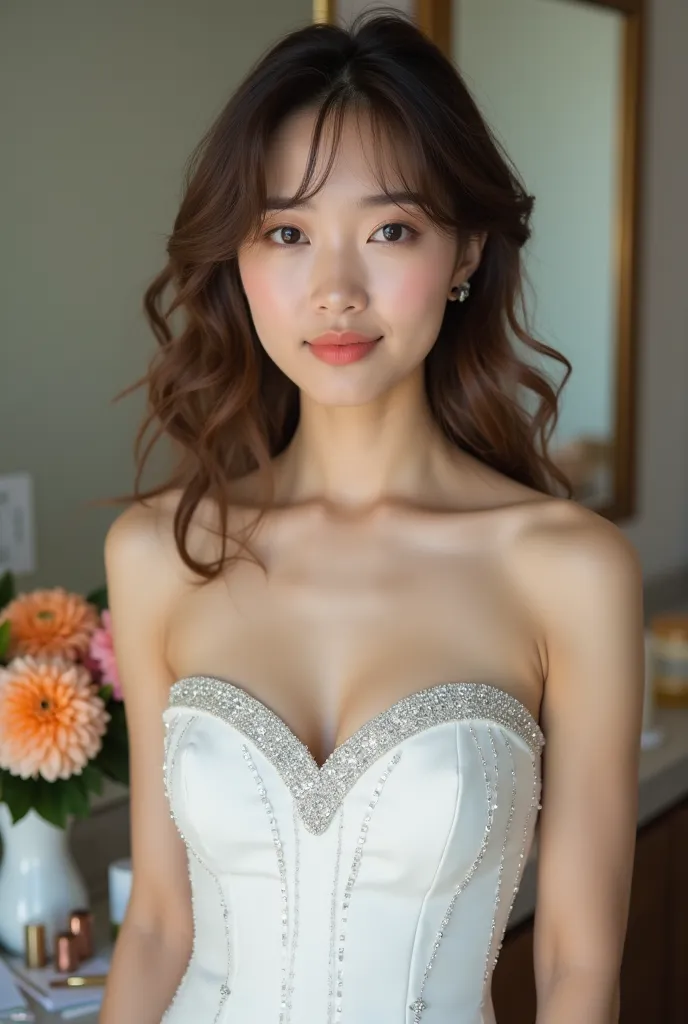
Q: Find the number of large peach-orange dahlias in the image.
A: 2